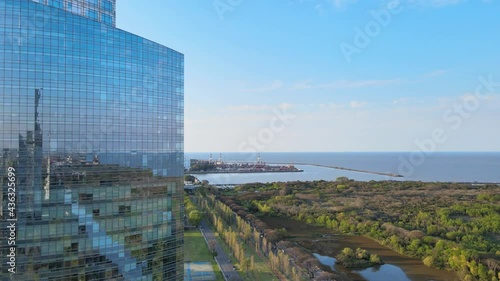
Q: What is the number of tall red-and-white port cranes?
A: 3